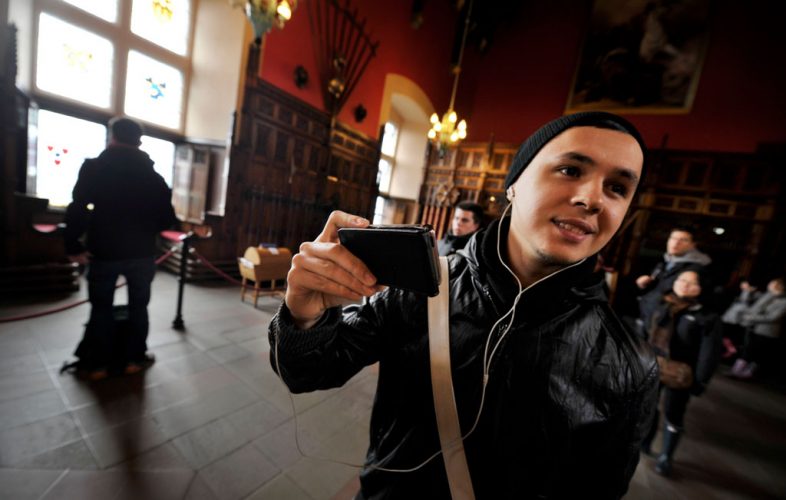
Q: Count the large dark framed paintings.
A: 1